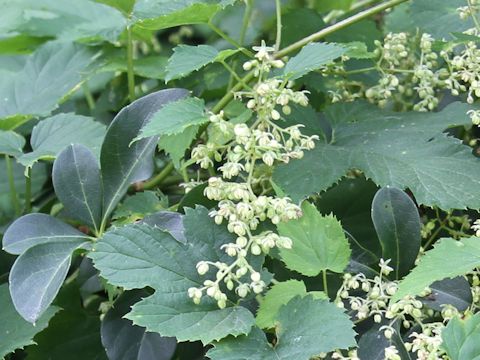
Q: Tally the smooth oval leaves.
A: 5